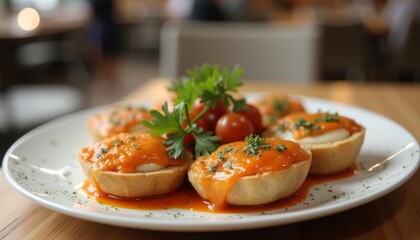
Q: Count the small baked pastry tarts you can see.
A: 5